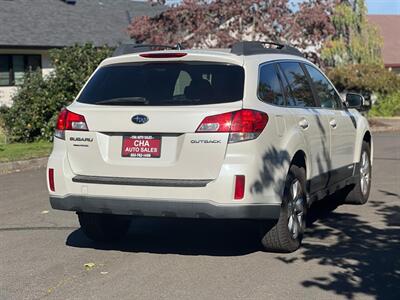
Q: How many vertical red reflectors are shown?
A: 2